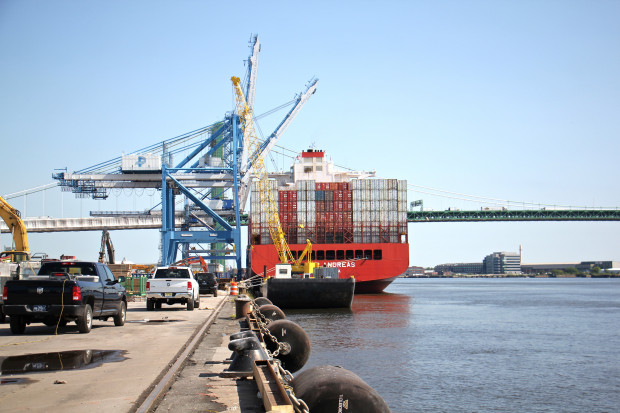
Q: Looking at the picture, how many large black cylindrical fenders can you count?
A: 4